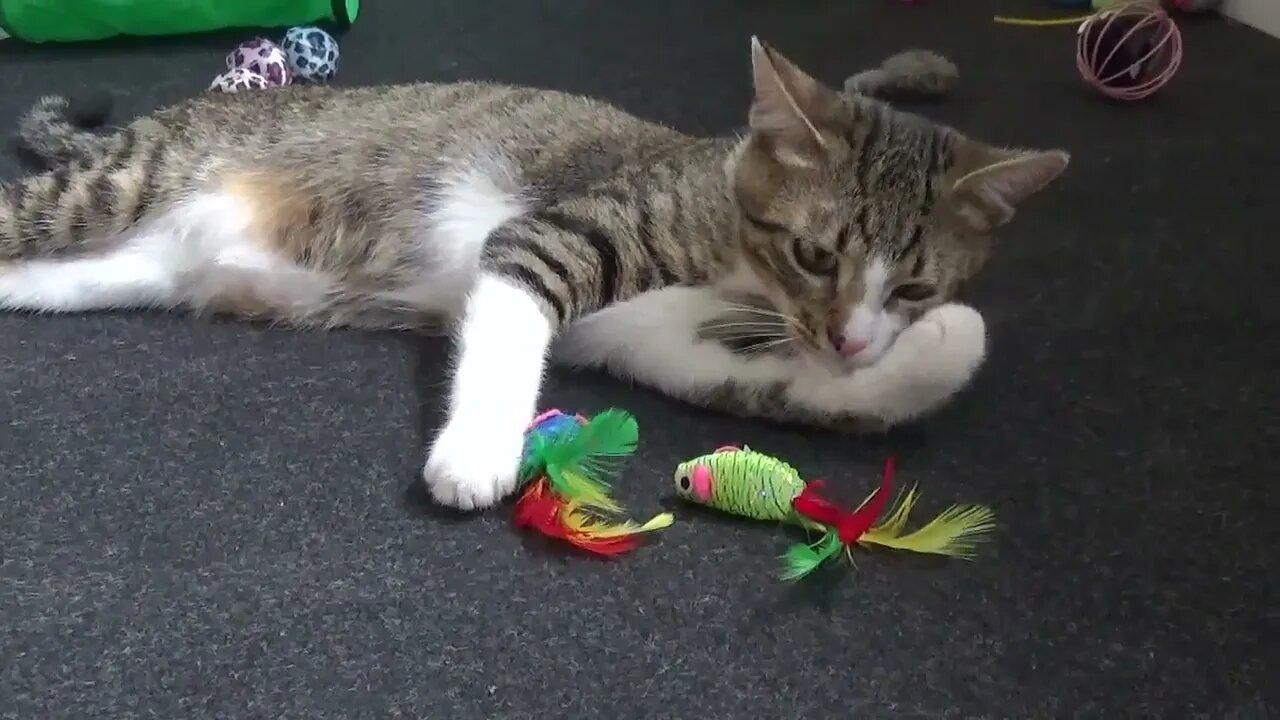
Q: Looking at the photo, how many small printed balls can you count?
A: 3